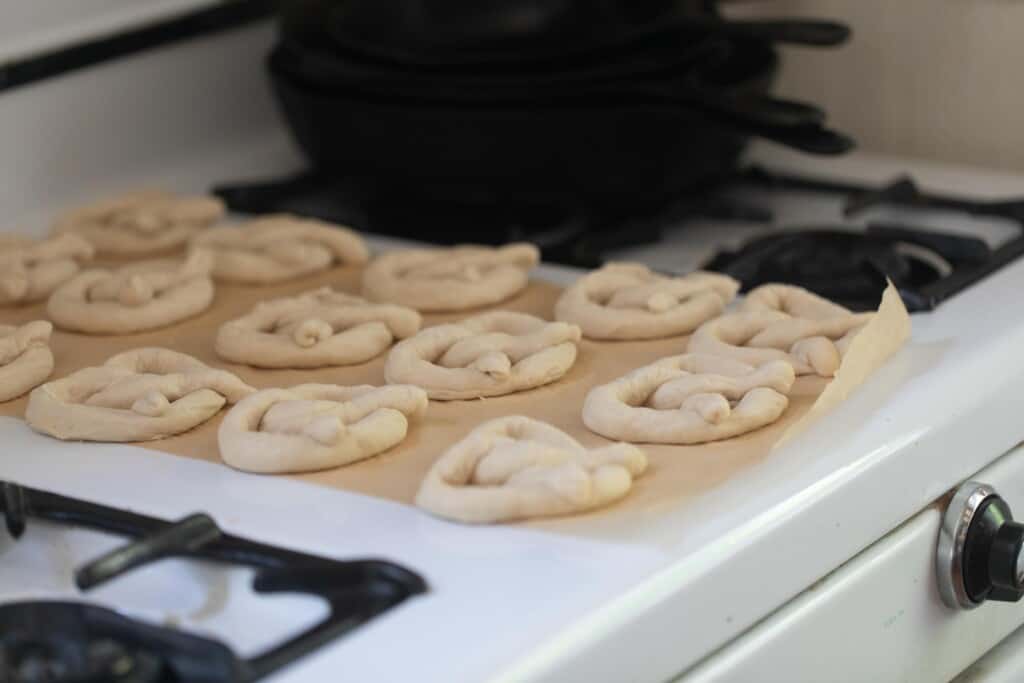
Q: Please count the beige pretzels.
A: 14